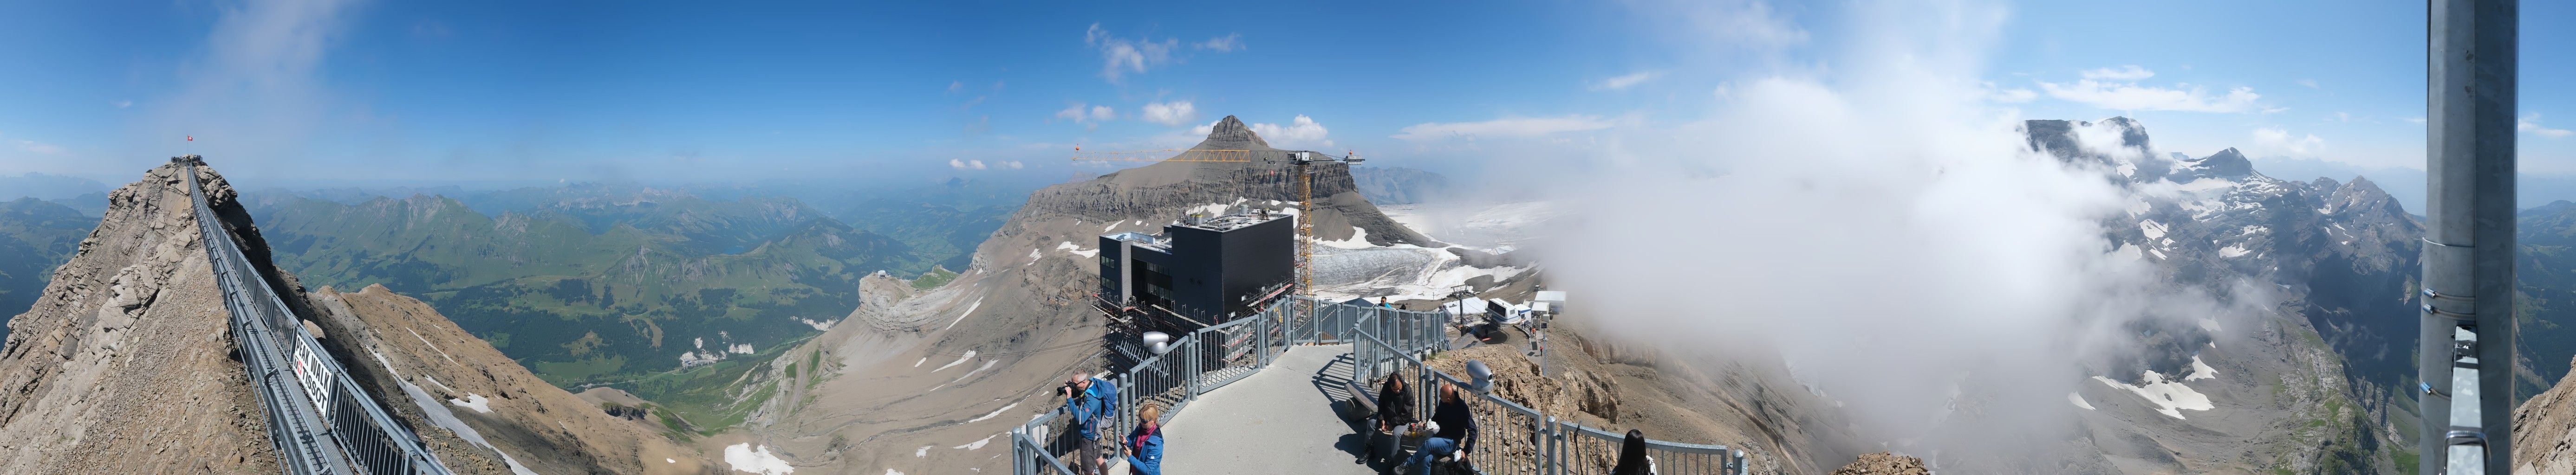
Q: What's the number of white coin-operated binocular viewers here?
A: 2